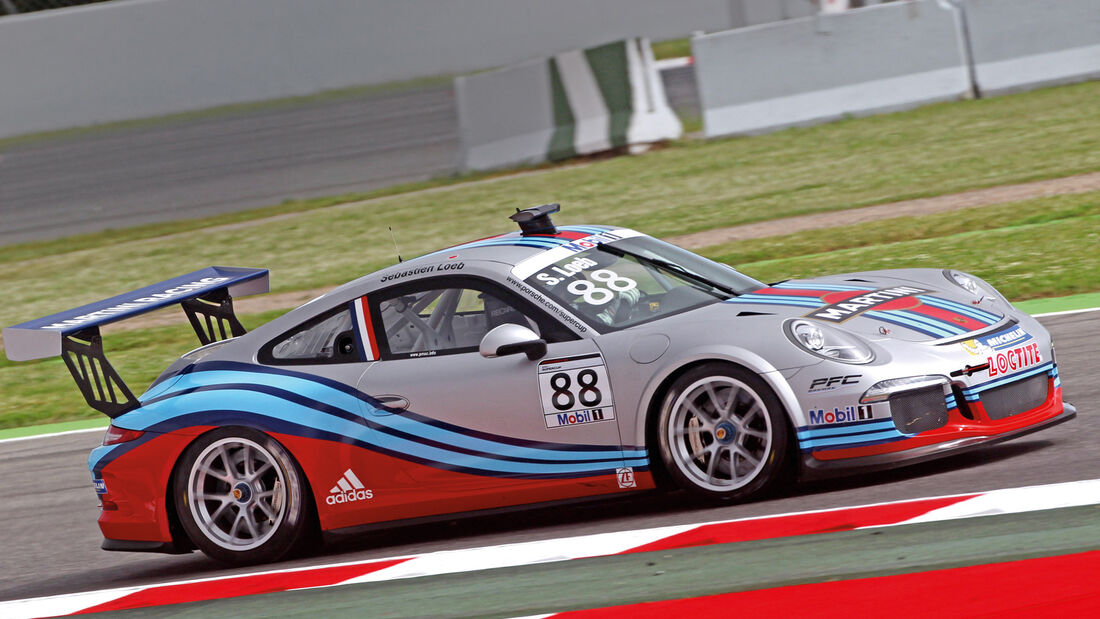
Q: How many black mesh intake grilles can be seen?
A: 2